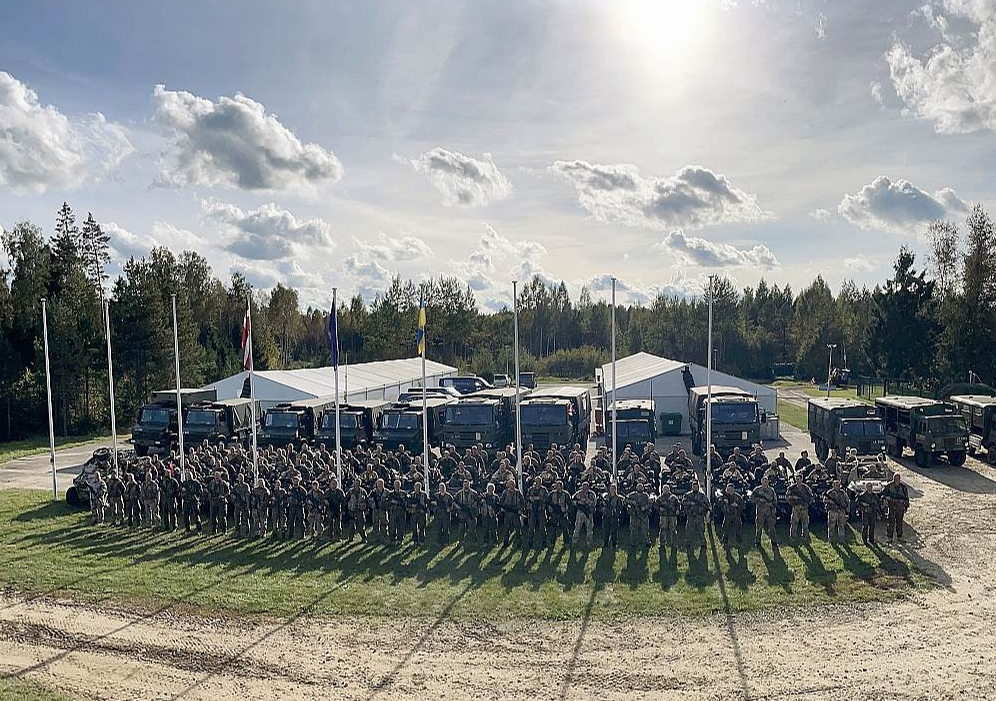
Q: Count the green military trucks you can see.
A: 12